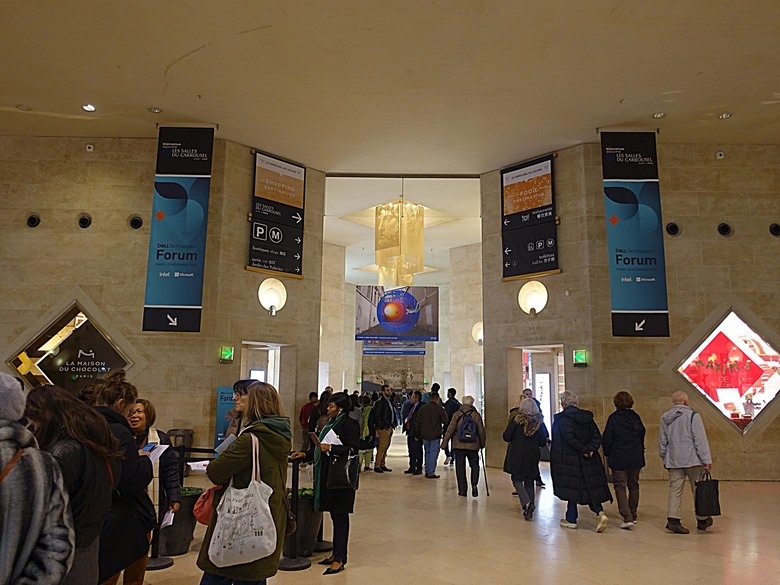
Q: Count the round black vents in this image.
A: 6